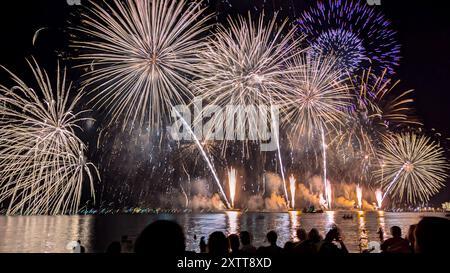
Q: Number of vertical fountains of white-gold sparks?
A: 5